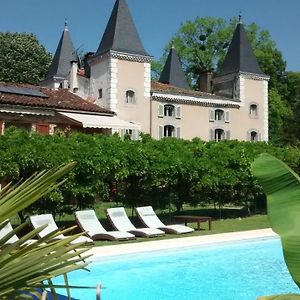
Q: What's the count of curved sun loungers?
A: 5